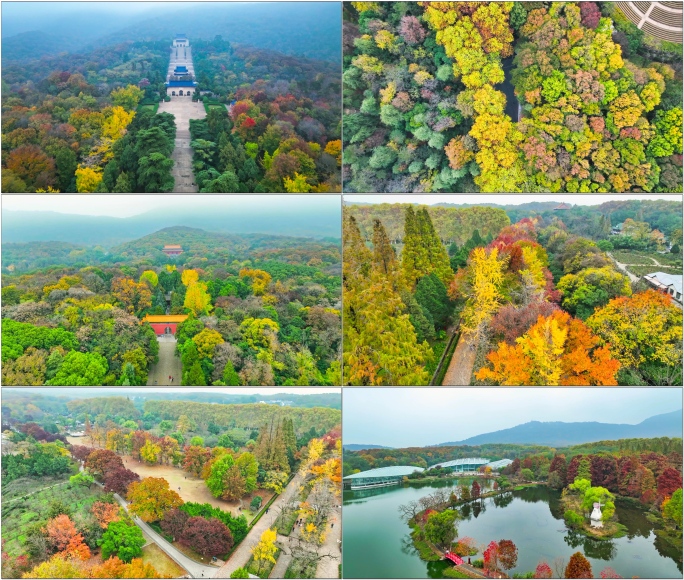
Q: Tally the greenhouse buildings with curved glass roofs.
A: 3